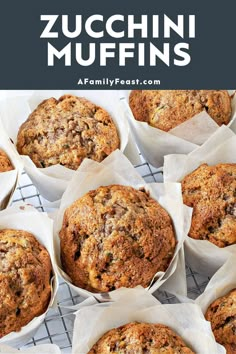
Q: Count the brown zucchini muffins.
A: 8